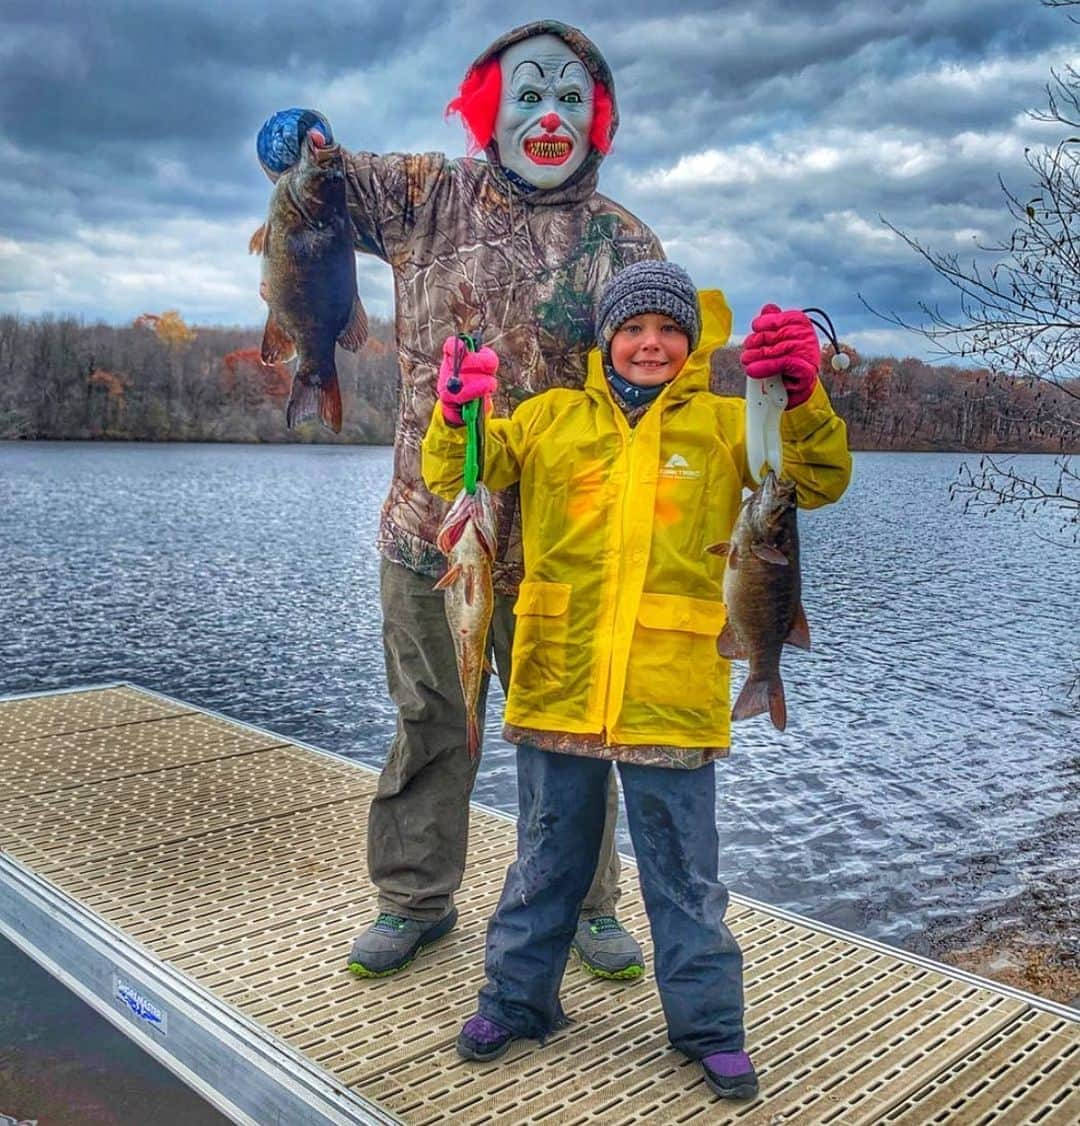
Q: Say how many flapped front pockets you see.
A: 2